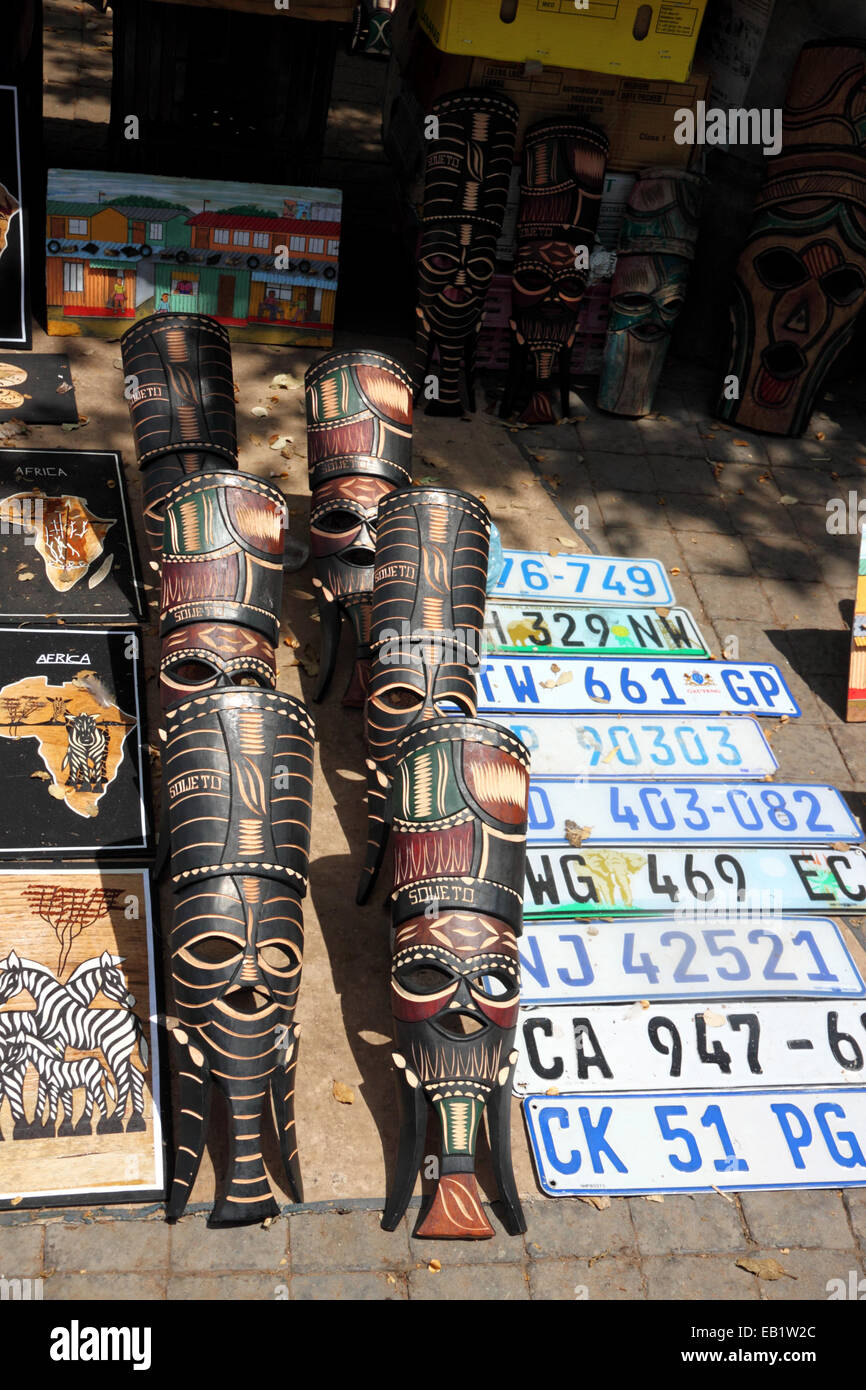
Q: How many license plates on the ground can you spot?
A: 9